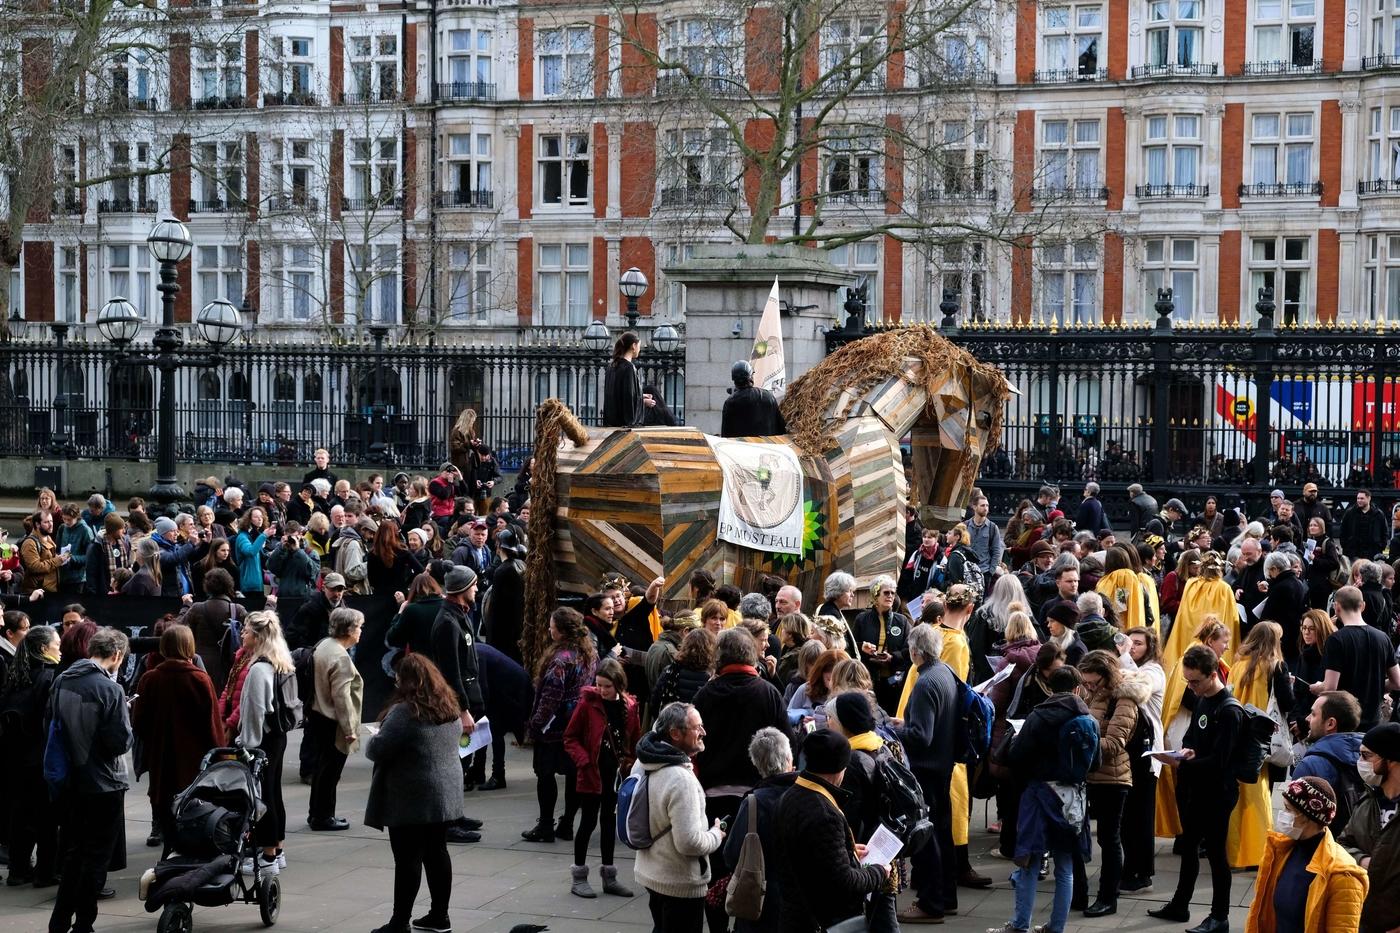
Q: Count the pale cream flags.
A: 2